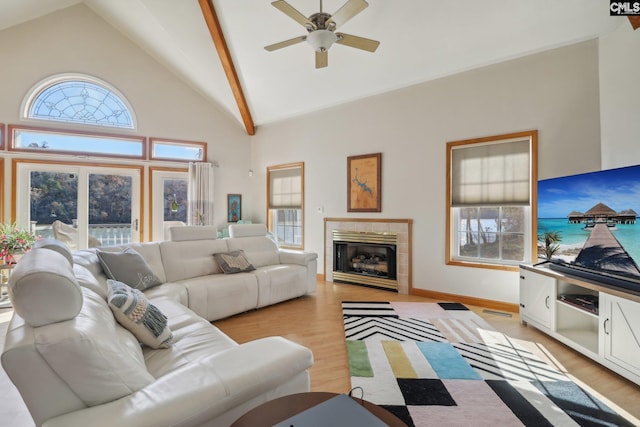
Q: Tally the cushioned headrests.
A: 4